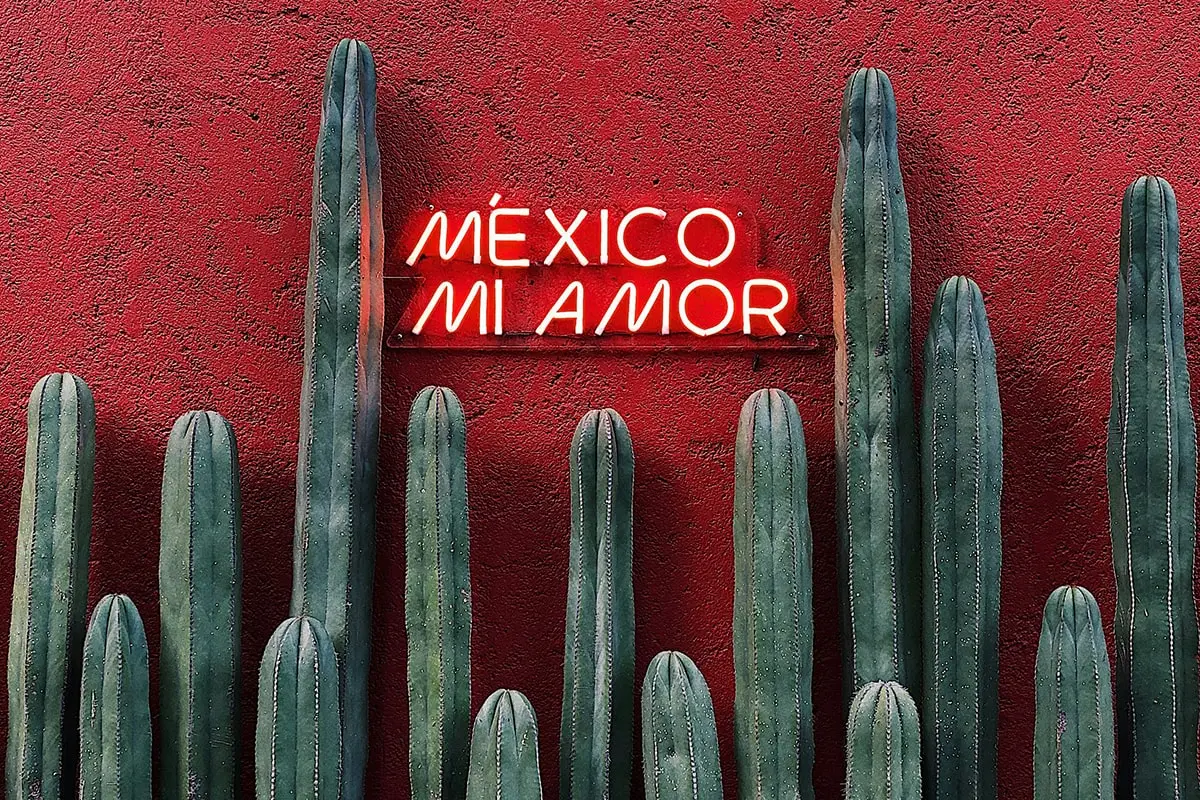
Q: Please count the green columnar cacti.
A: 15